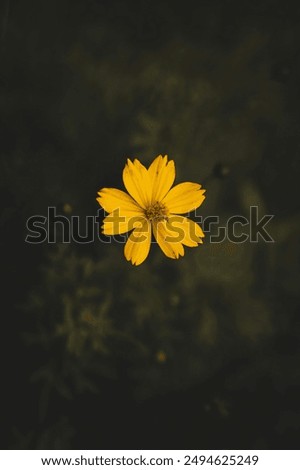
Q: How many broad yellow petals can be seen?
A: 8